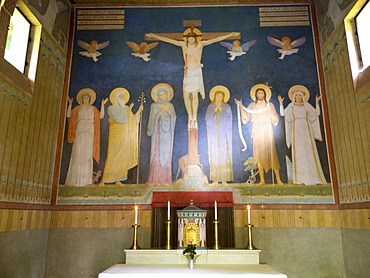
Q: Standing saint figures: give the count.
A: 6